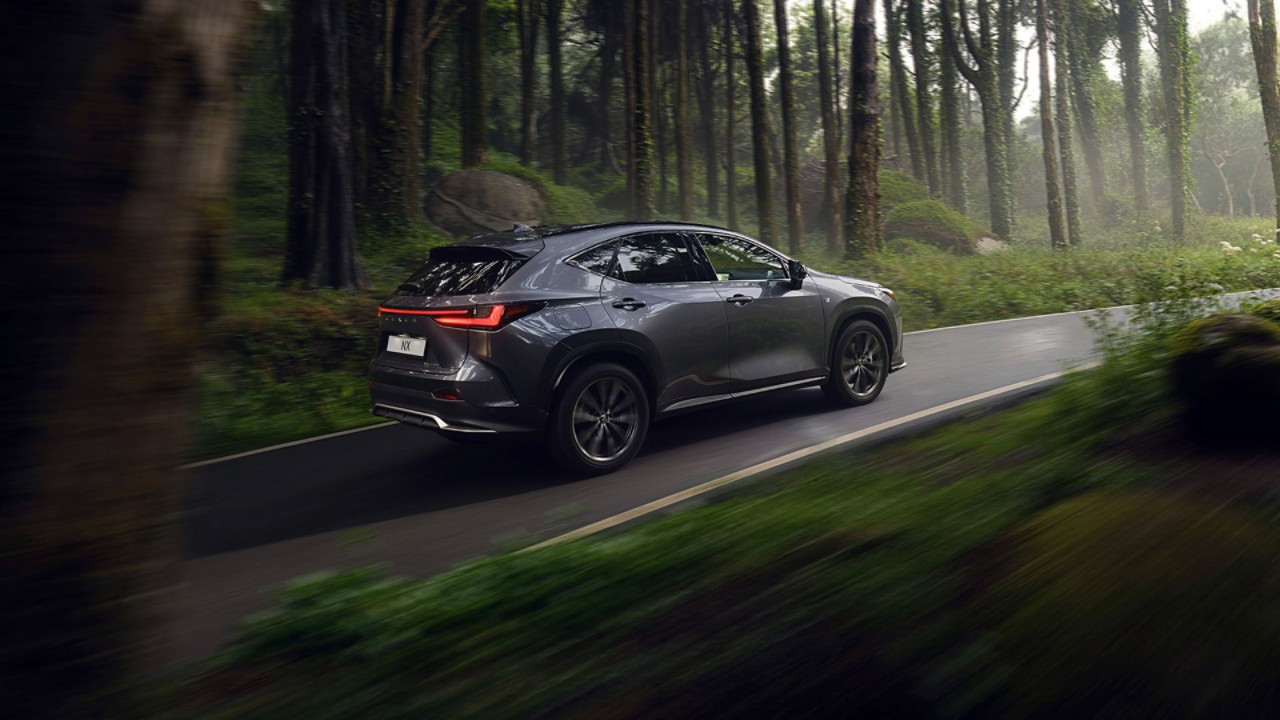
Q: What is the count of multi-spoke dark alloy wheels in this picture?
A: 2